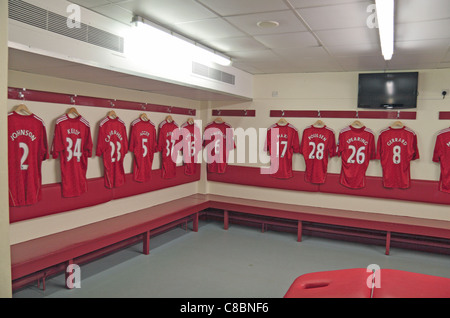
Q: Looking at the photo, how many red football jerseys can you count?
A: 12